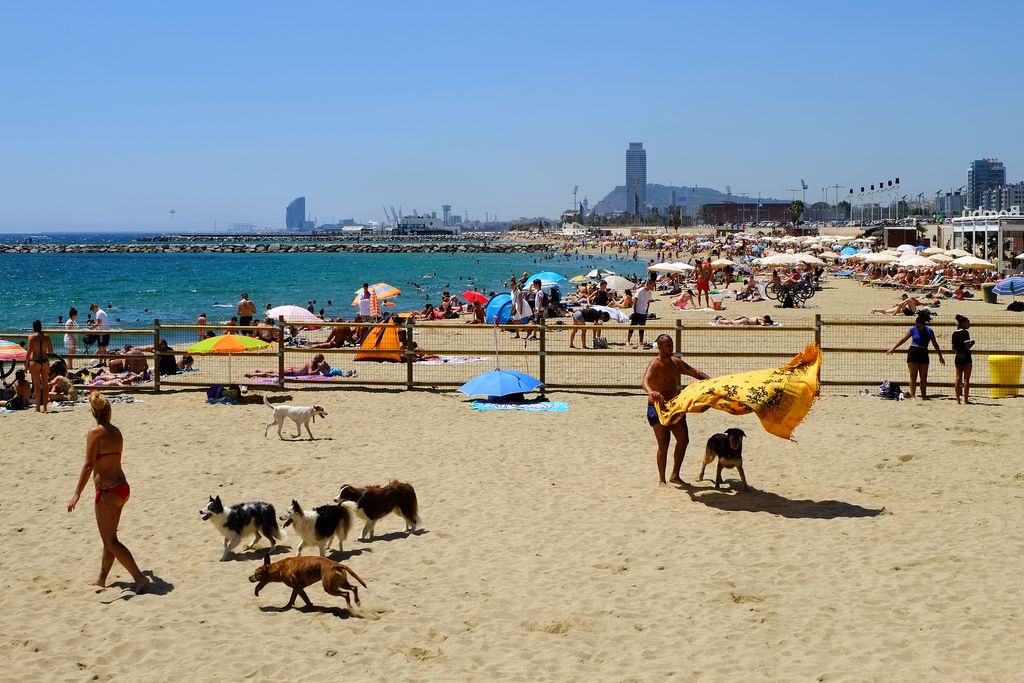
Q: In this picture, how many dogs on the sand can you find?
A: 6